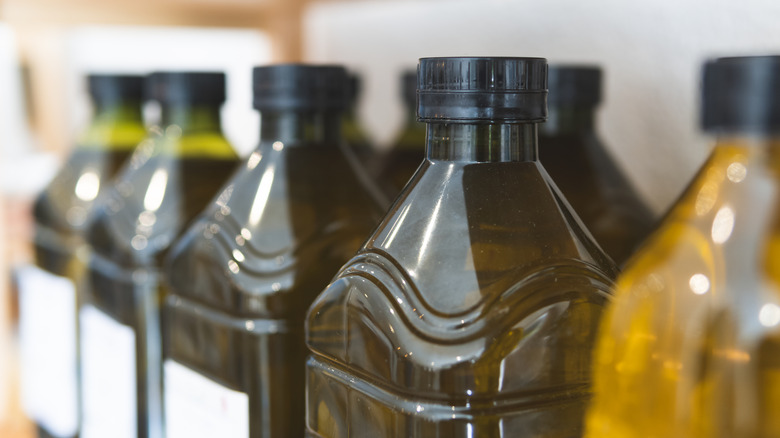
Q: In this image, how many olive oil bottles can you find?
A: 8